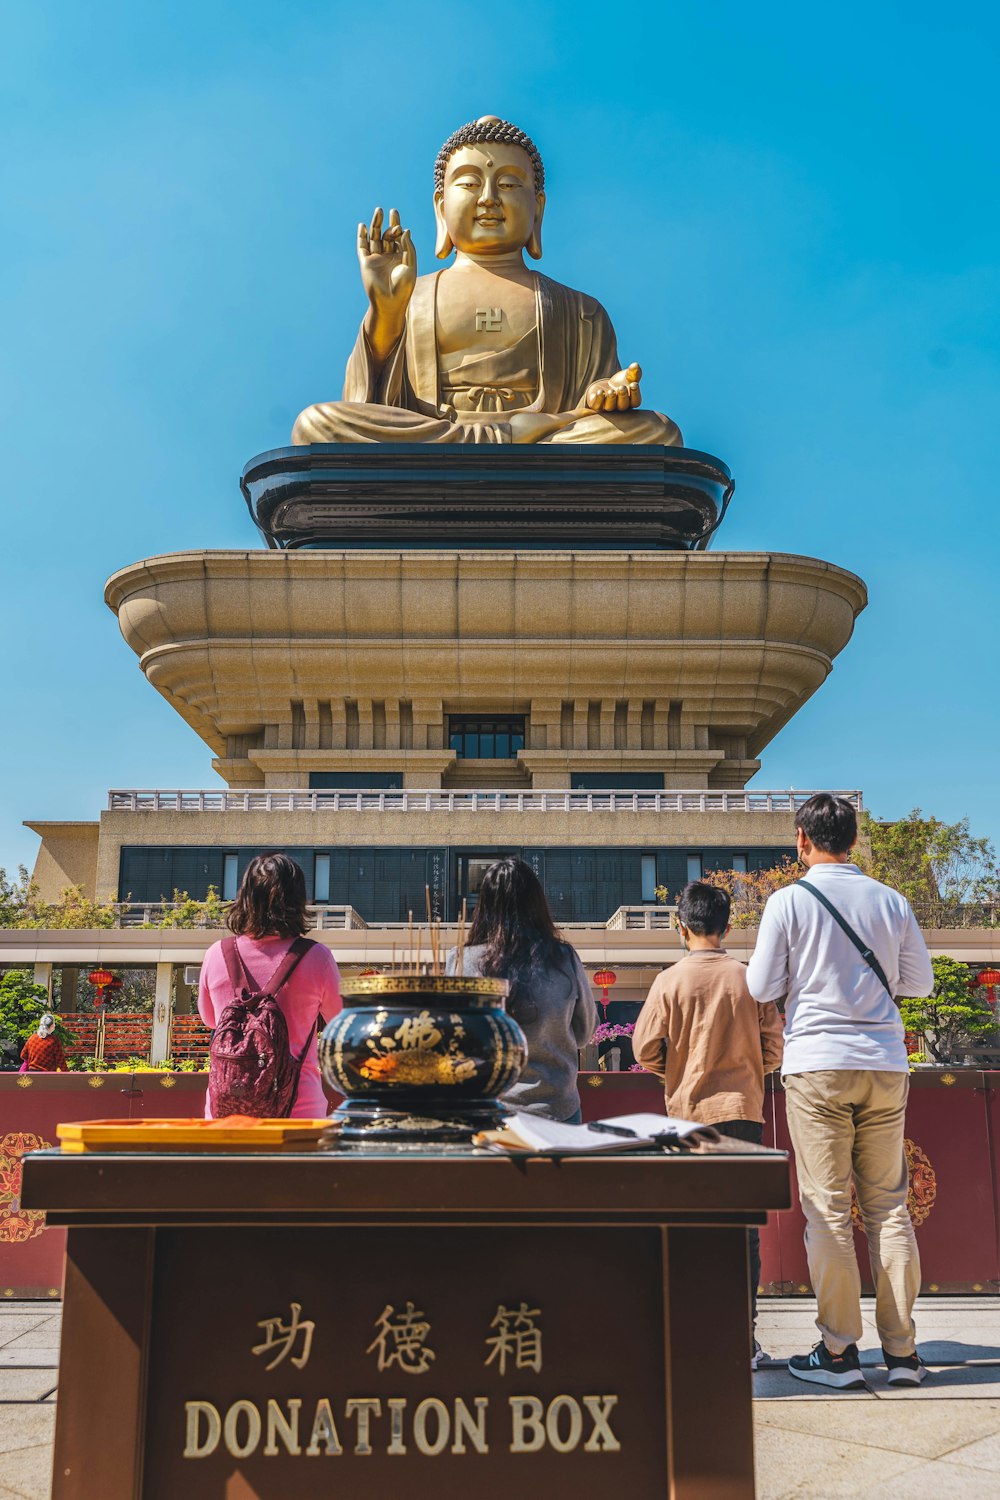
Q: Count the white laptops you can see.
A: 0